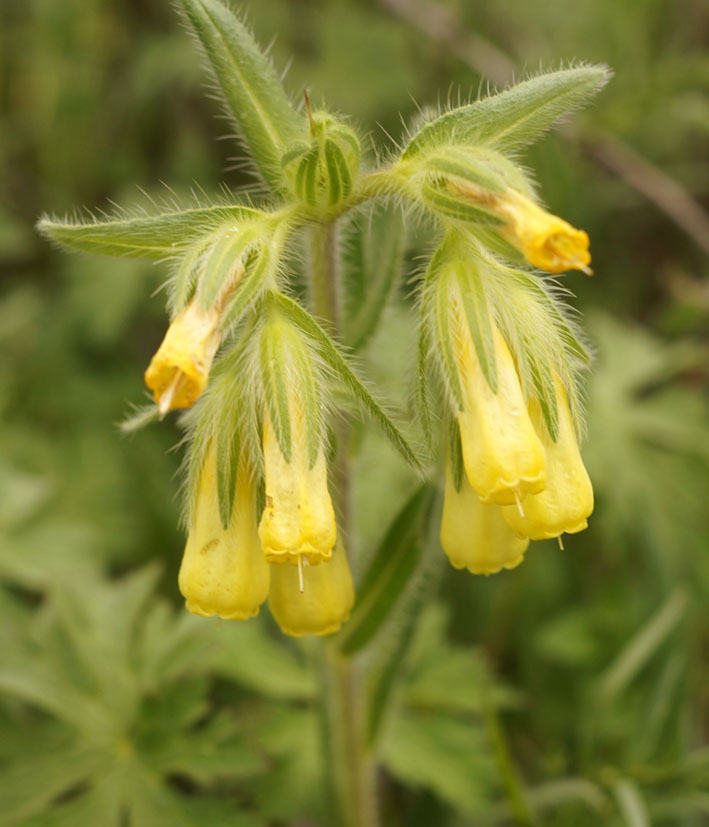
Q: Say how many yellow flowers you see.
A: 8